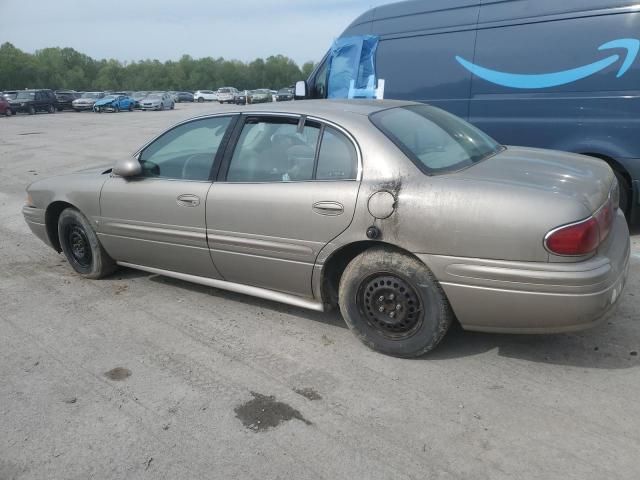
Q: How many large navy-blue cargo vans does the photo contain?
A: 1